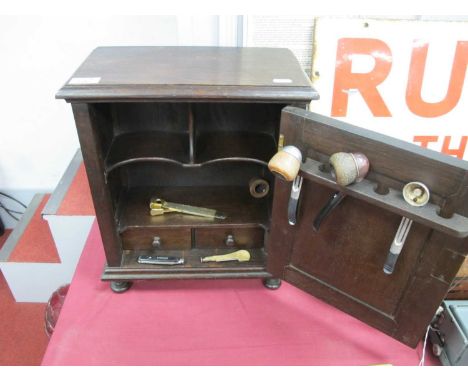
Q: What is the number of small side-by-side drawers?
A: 2